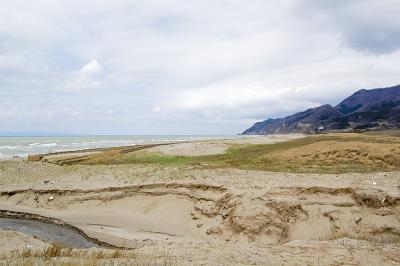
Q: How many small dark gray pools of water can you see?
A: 1